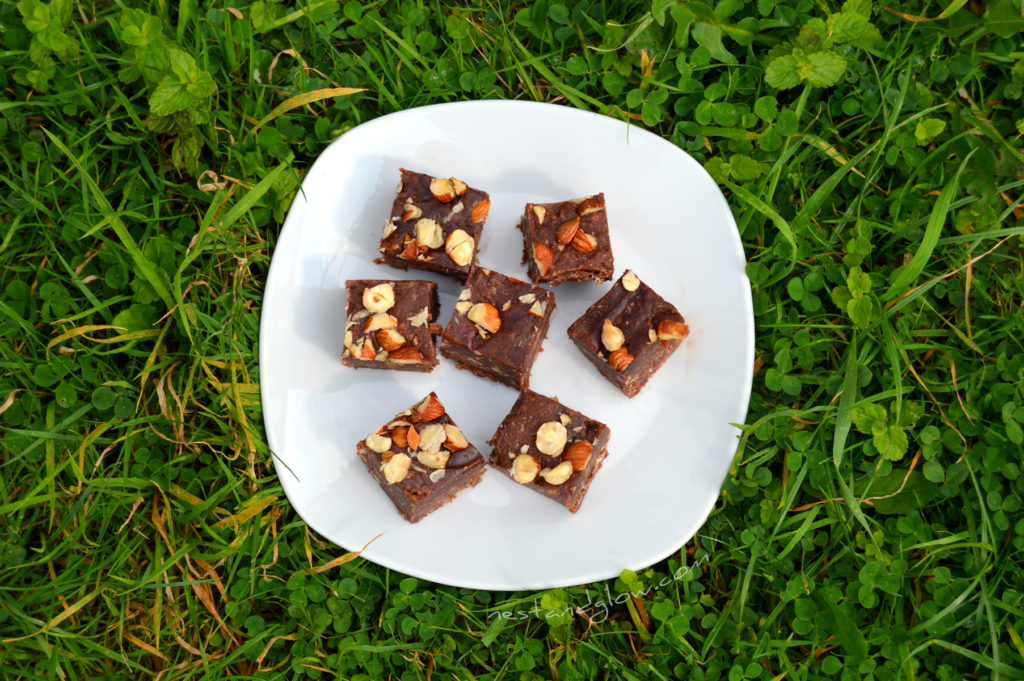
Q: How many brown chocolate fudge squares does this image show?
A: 7